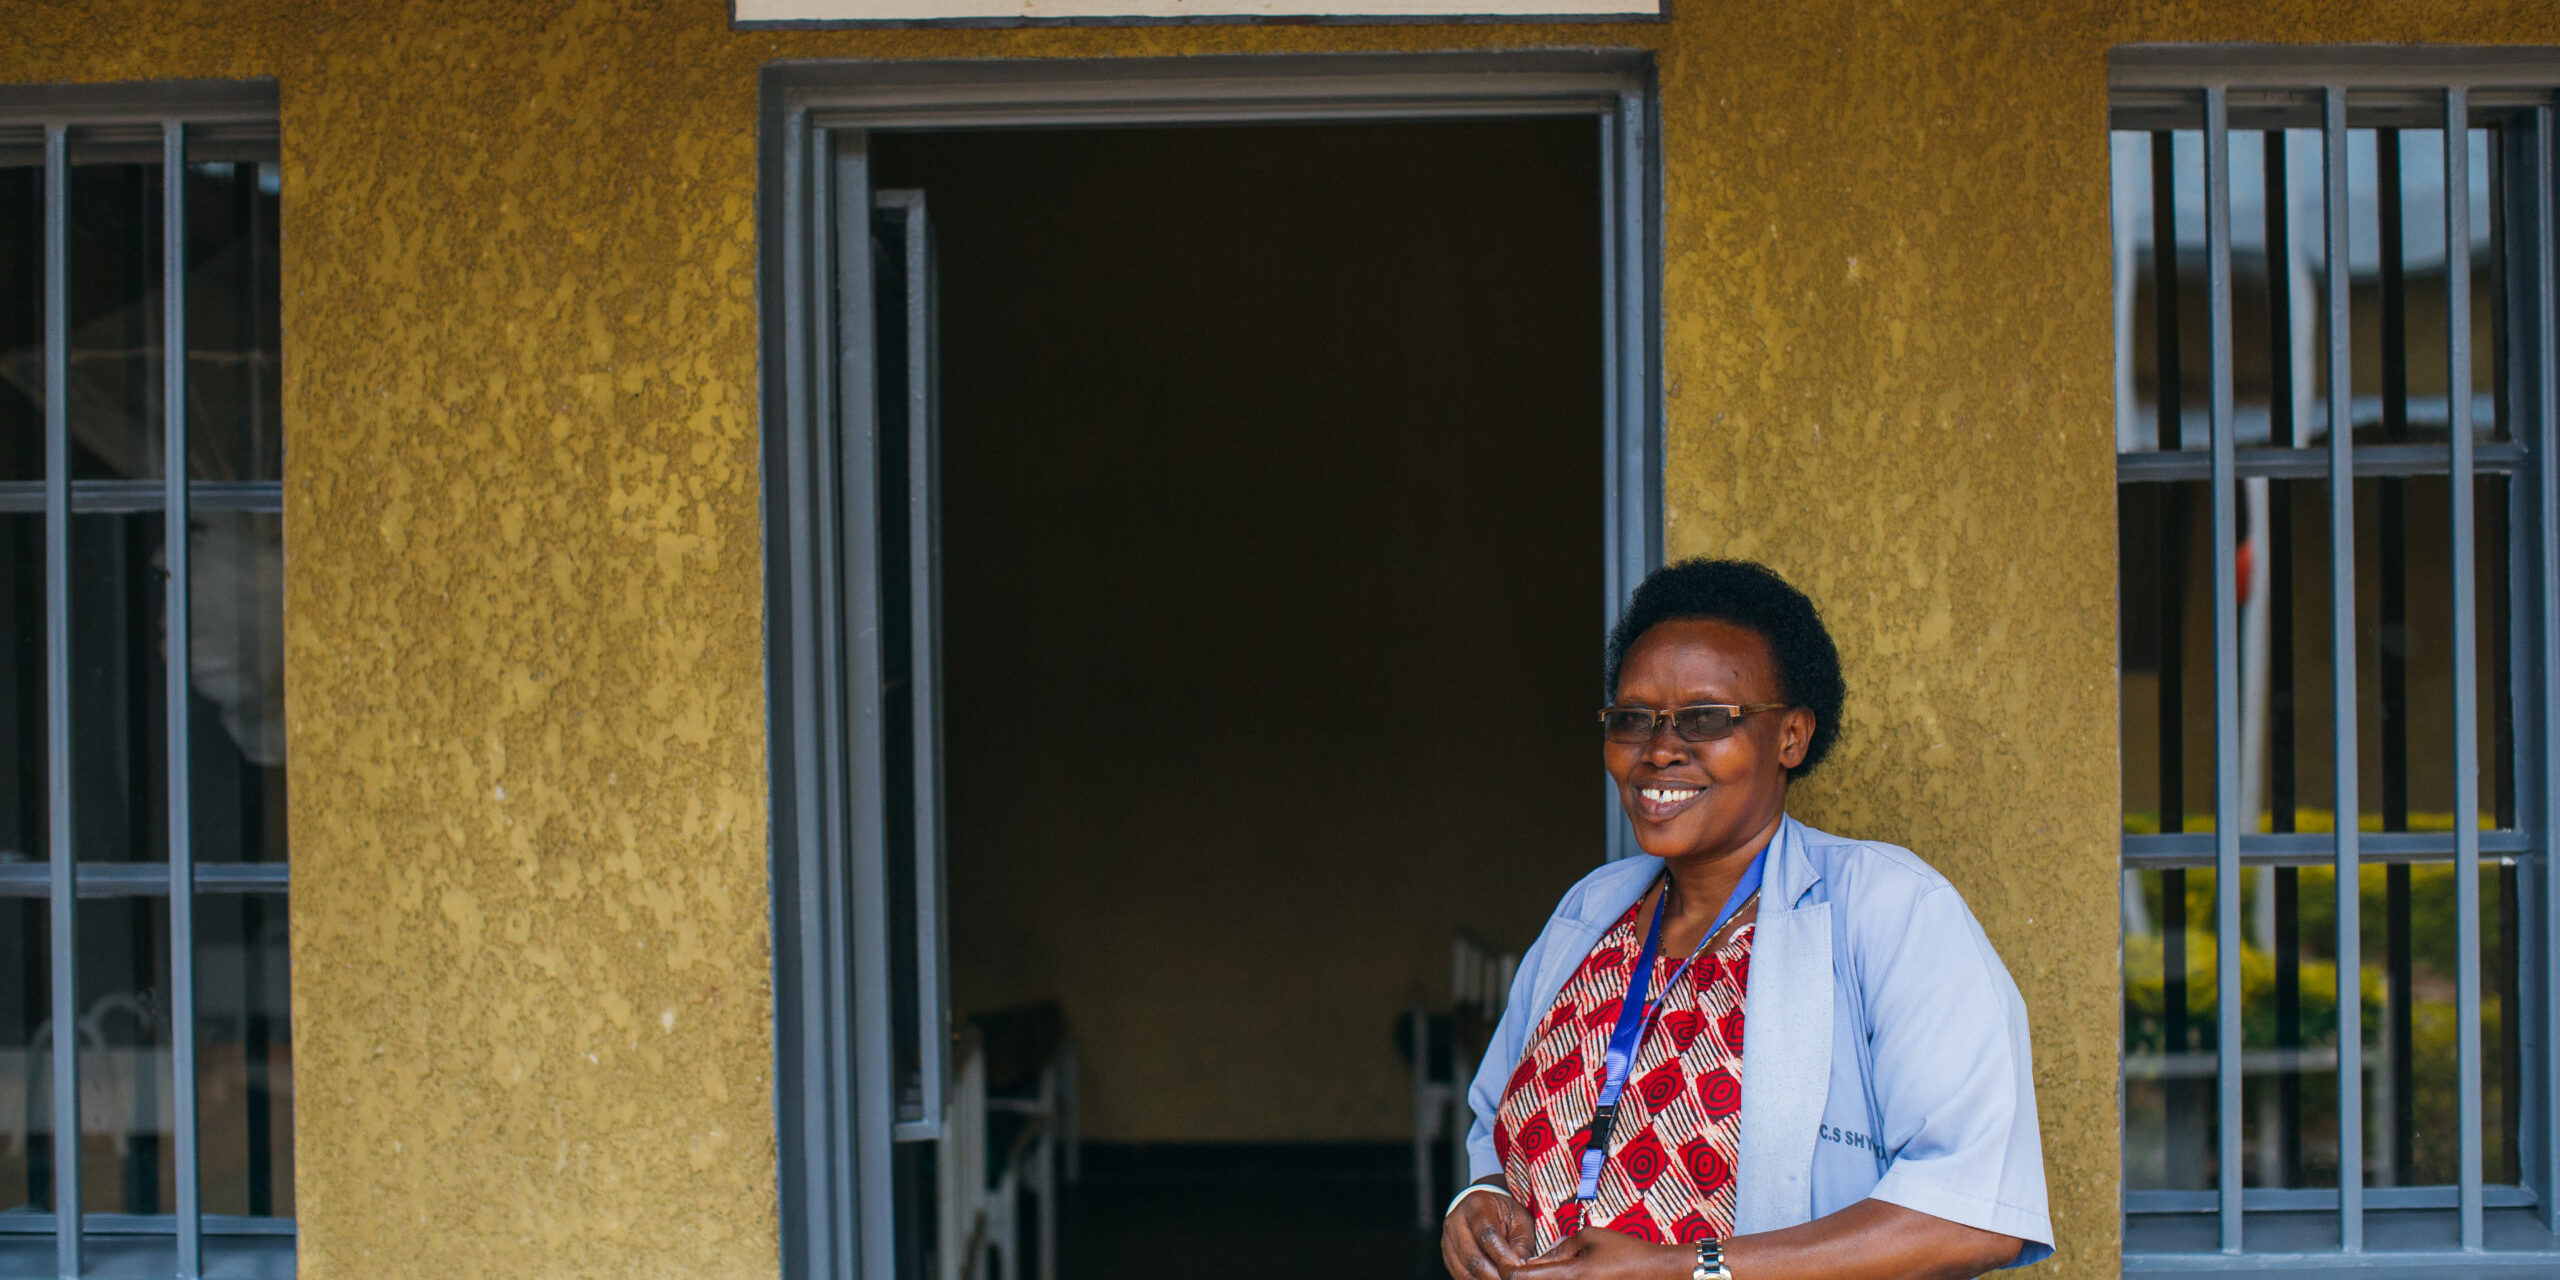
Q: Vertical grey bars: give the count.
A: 5